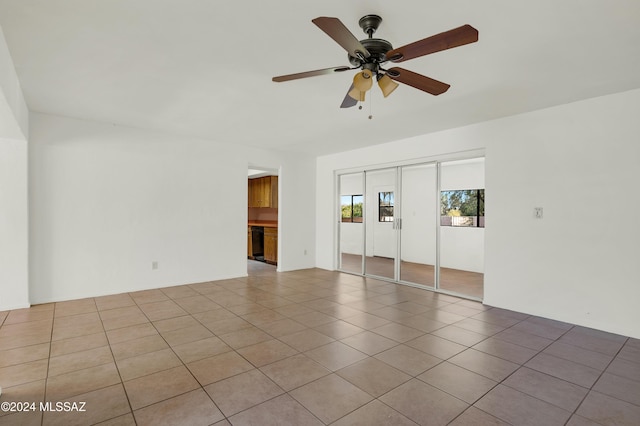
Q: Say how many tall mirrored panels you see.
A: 4